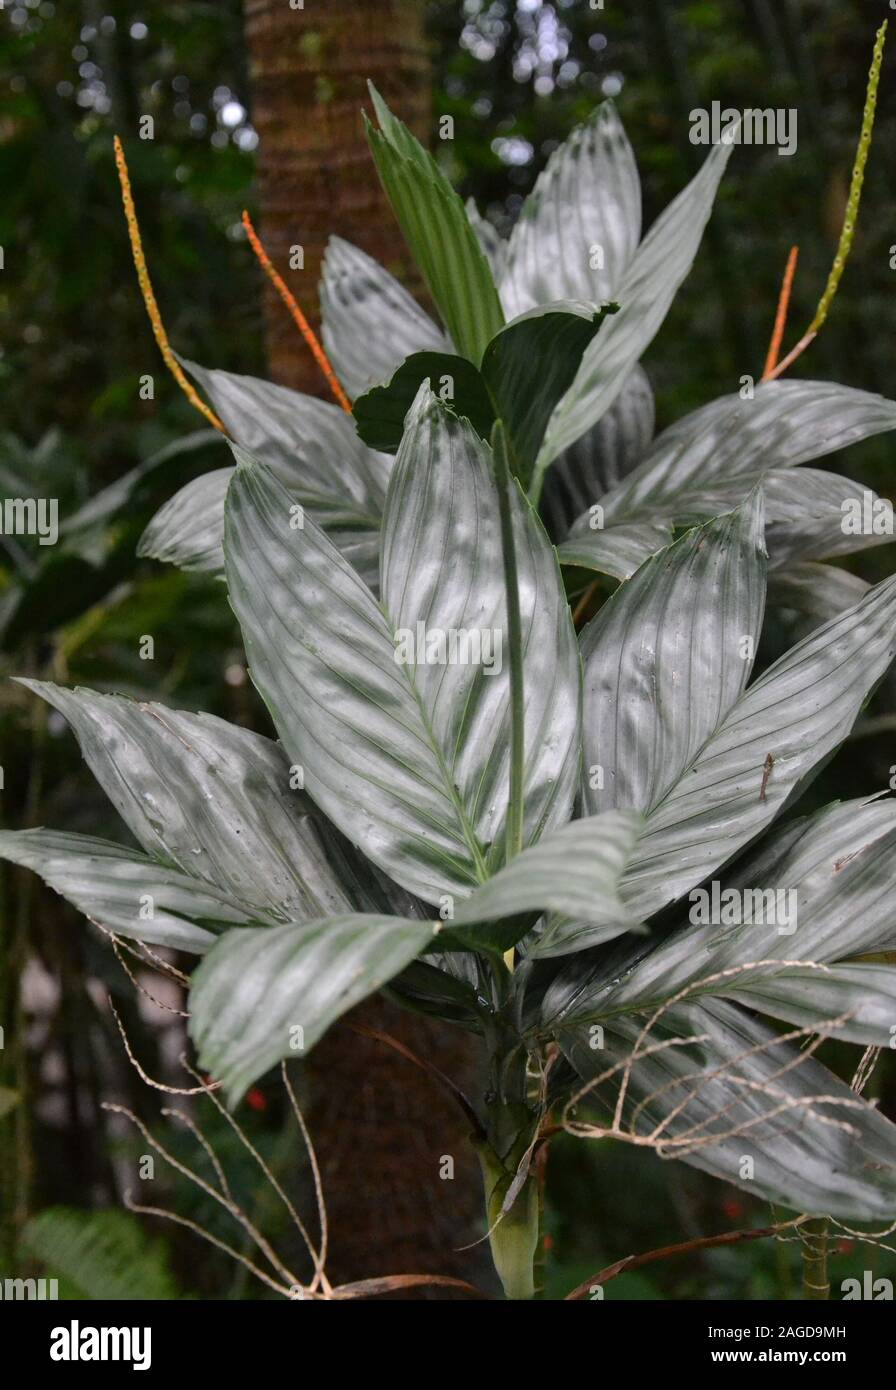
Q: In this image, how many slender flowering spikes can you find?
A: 4